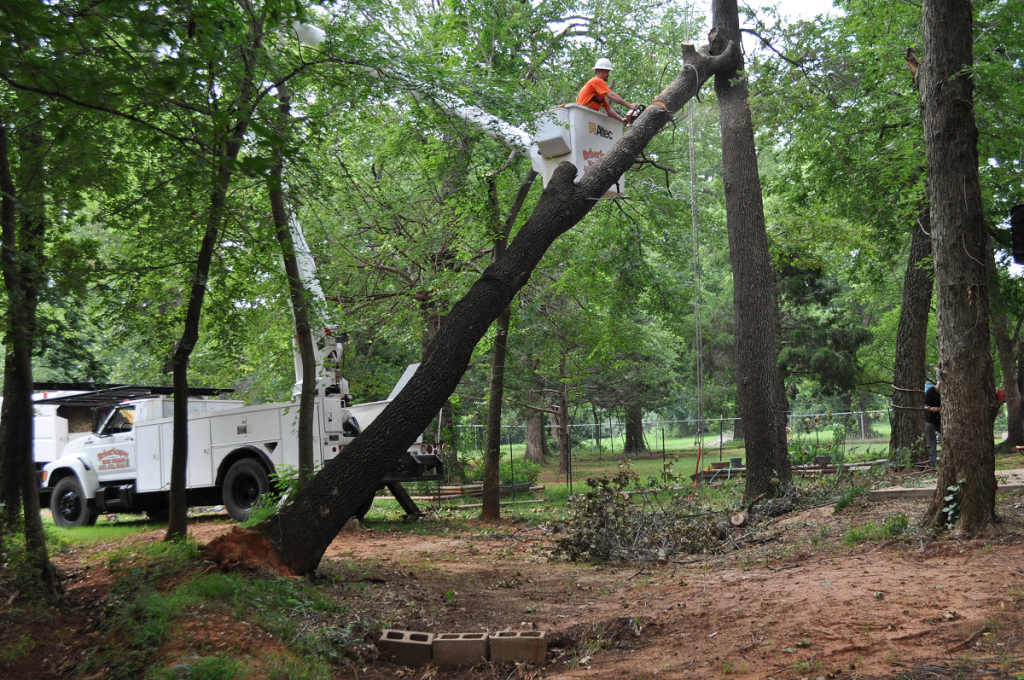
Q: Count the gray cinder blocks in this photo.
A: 3